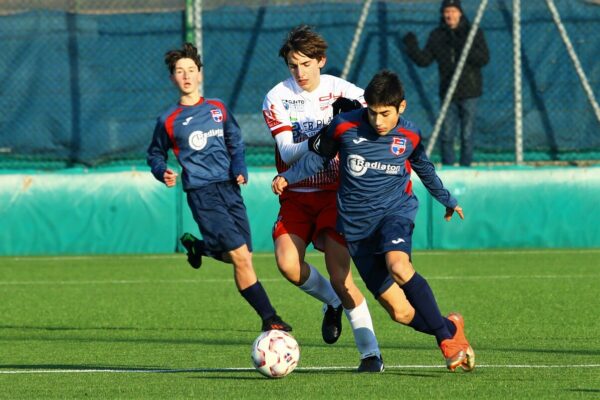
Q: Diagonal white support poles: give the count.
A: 3